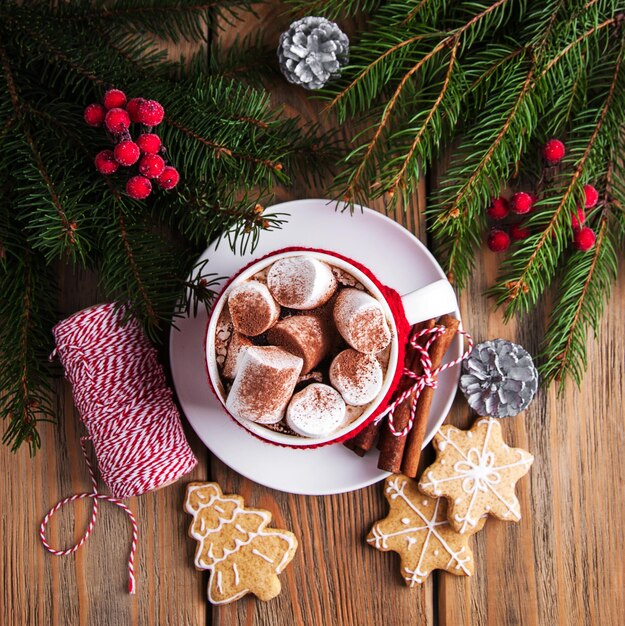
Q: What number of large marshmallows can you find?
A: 8